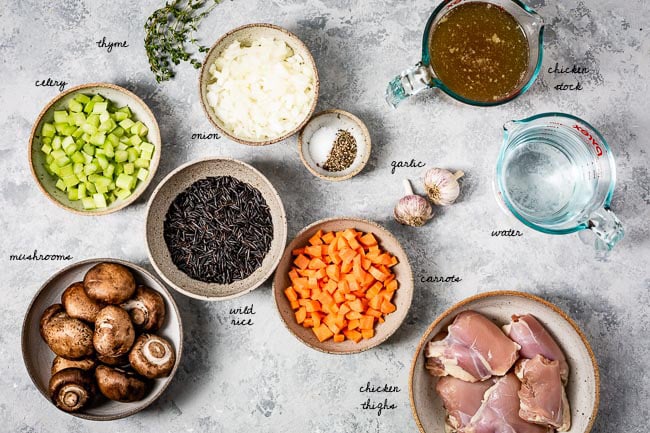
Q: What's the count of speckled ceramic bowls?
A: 7